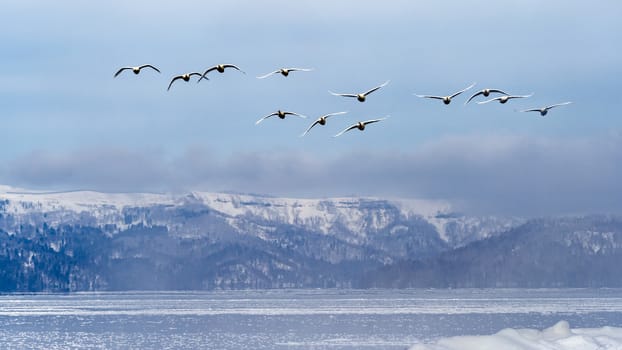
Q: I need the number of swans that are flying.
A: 12